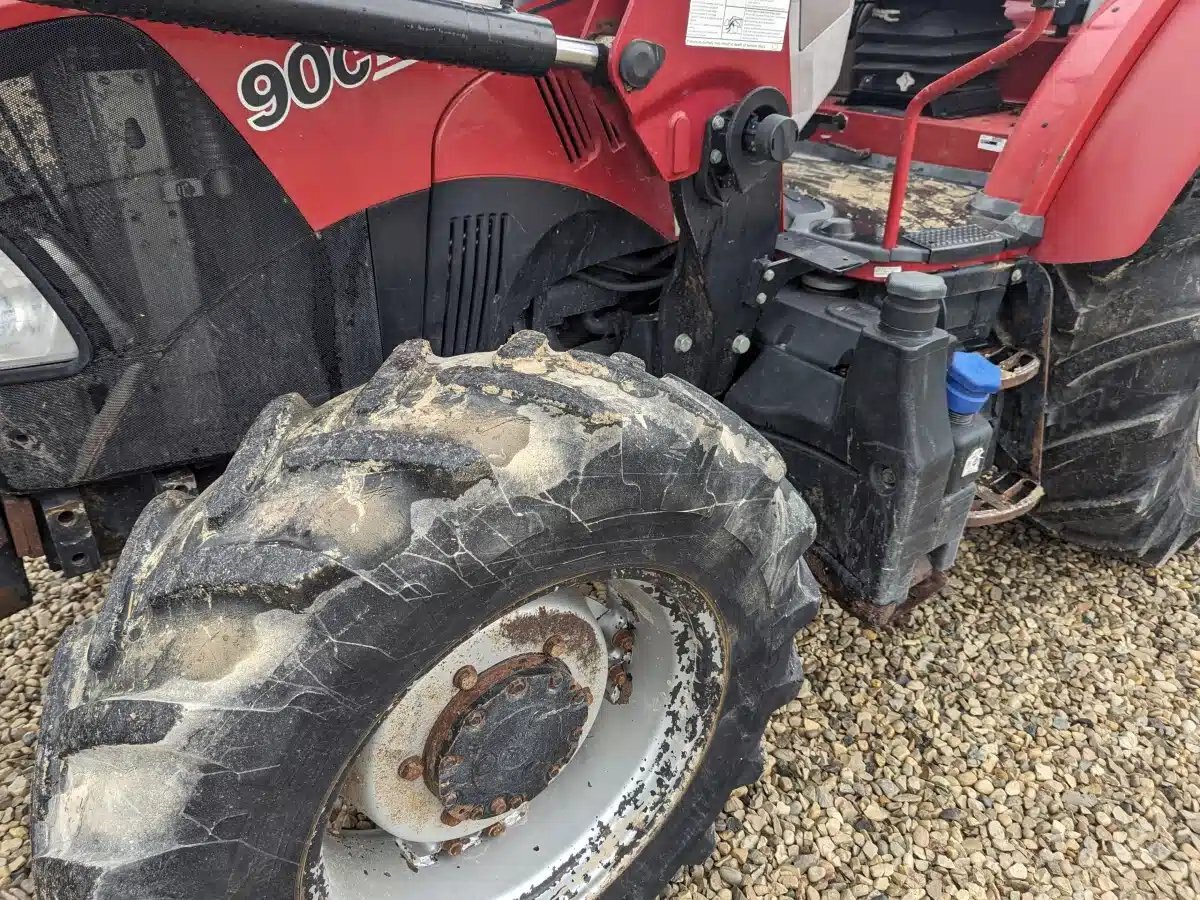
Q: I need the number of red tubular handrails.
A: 1